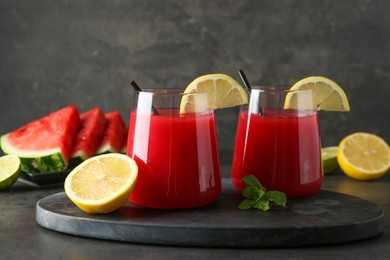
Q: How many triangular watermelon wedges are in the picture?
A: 3